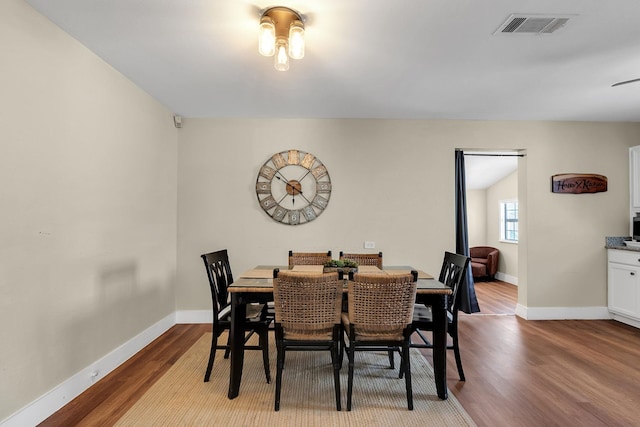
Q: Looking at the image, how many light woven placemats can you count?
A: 4